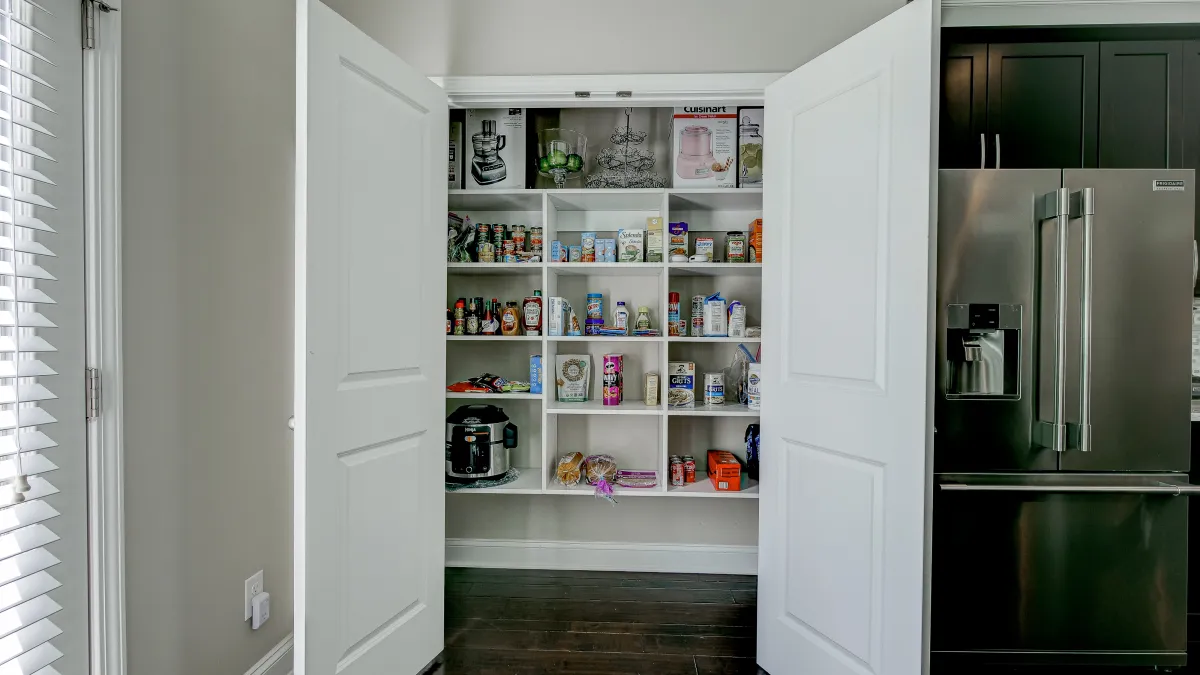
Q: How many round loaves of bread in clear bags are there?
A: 2